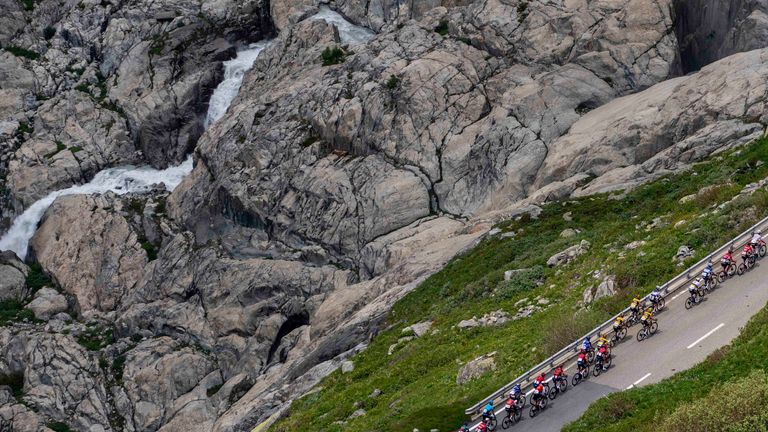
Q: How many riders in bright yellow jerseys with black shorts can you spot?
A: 4